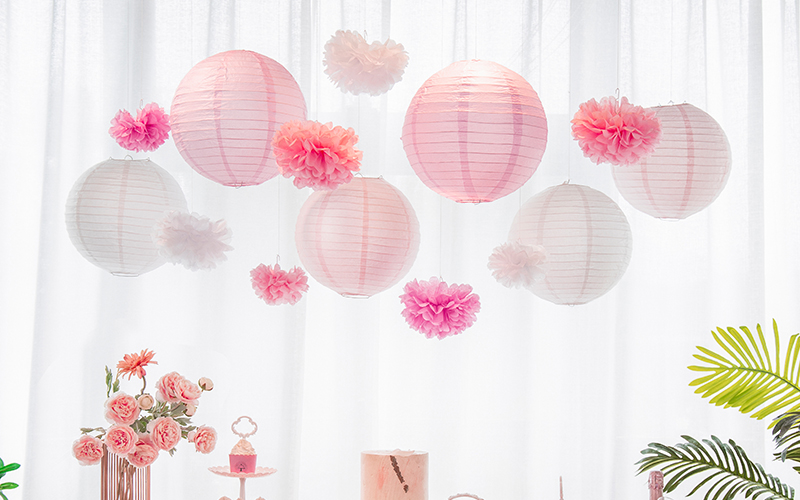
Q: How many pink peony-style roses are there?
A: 8